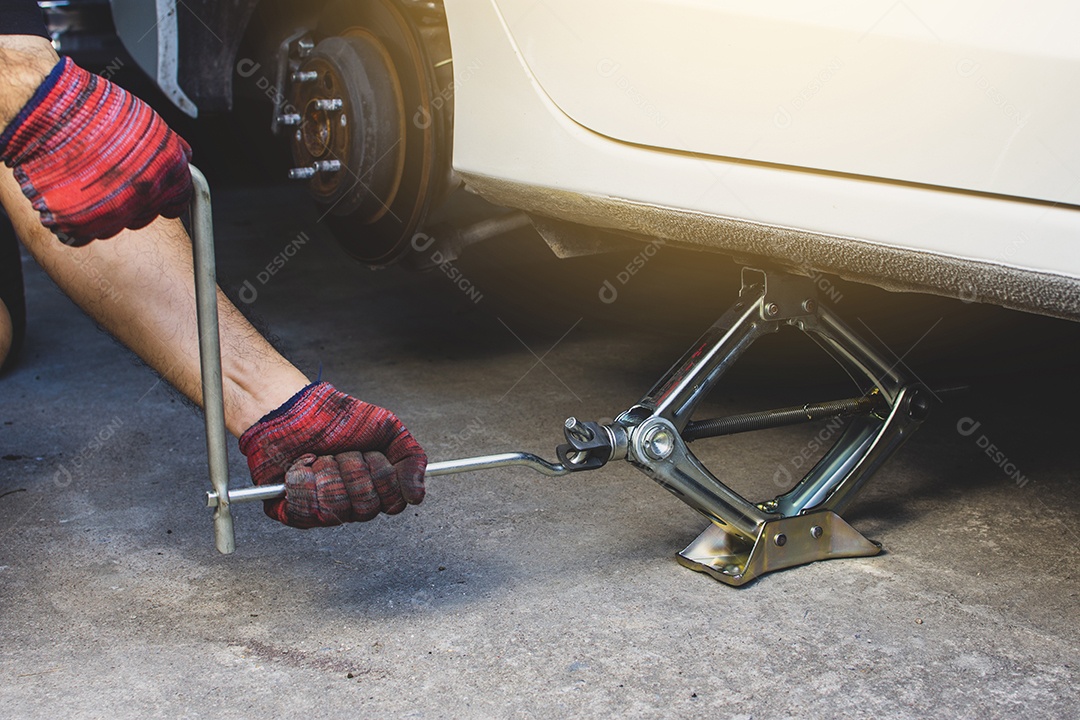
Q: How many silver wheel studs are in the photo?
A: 5